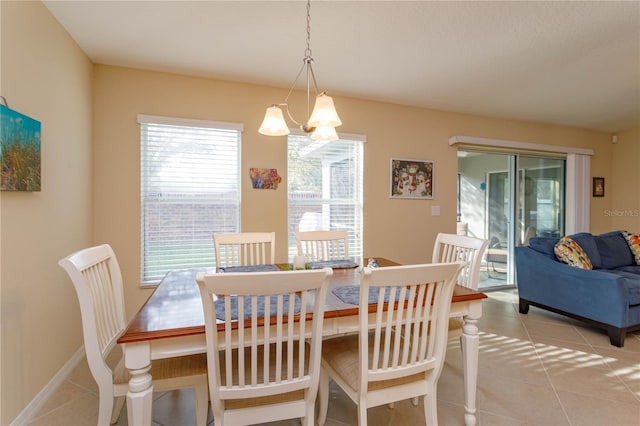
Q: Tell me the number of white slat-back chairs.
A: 6